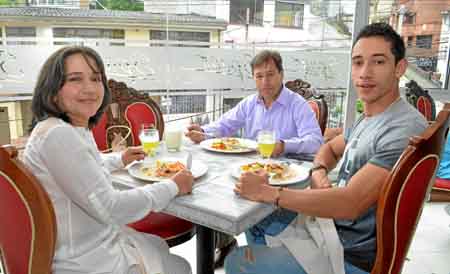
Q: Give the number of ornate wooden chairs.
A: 5